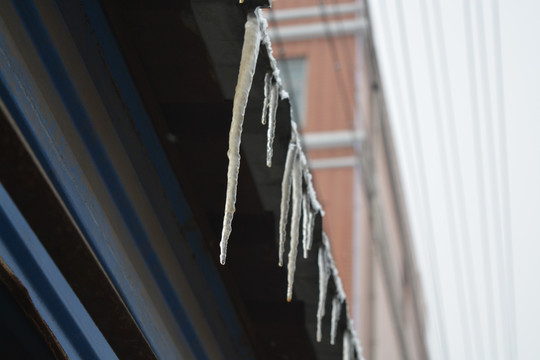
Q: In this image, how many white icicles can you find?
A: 10